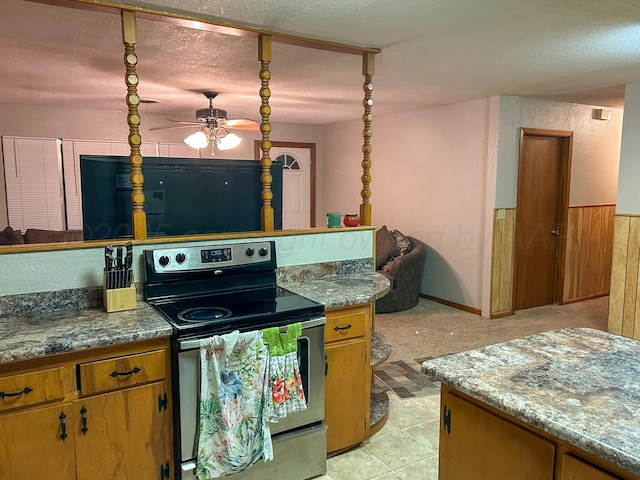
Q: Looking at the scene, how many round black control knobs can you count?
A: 4